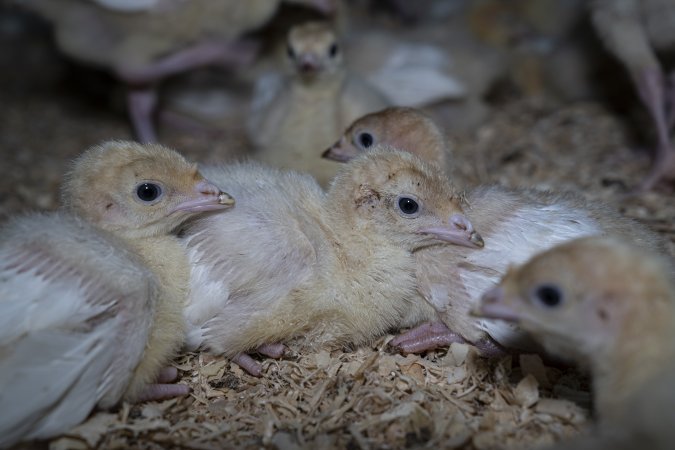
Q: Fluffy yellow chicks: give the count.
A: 5